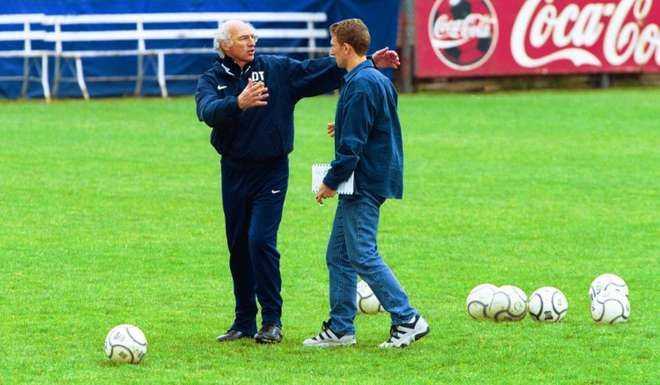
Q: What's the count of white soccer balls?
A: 7